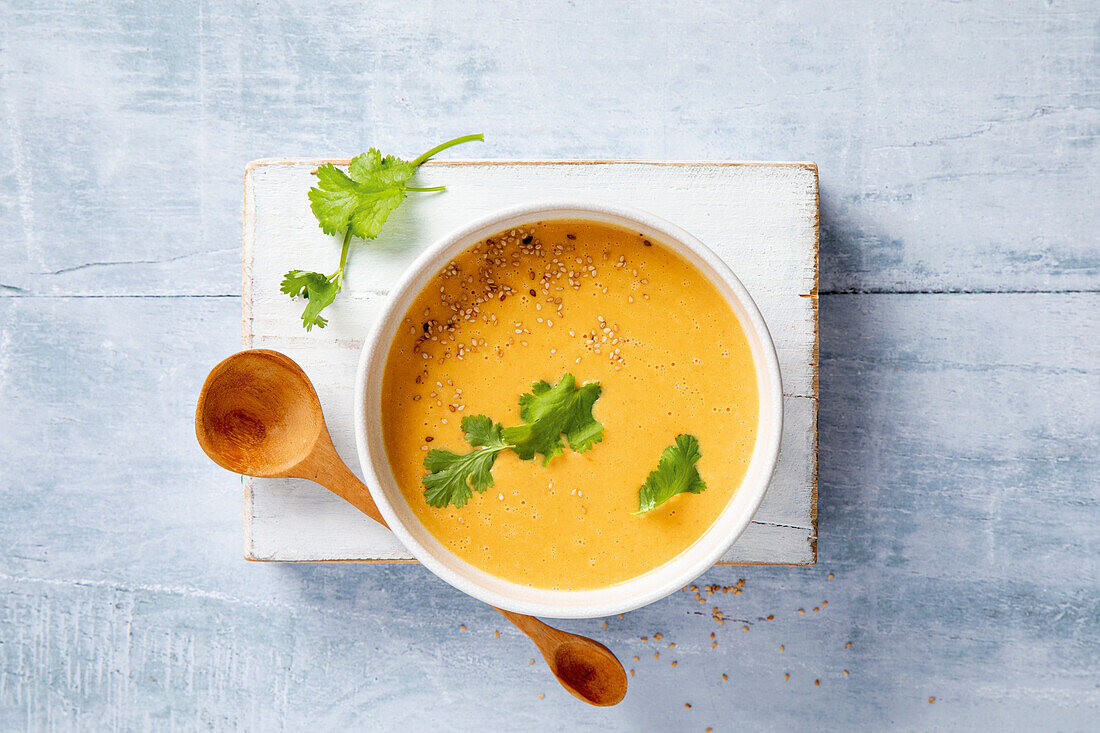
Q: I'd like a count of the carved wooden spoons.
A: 2